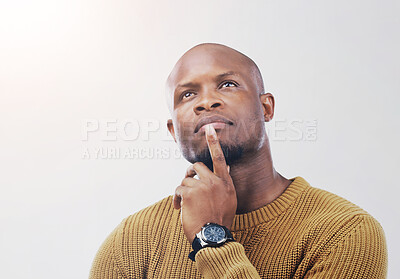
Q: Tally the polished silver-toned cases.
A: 1